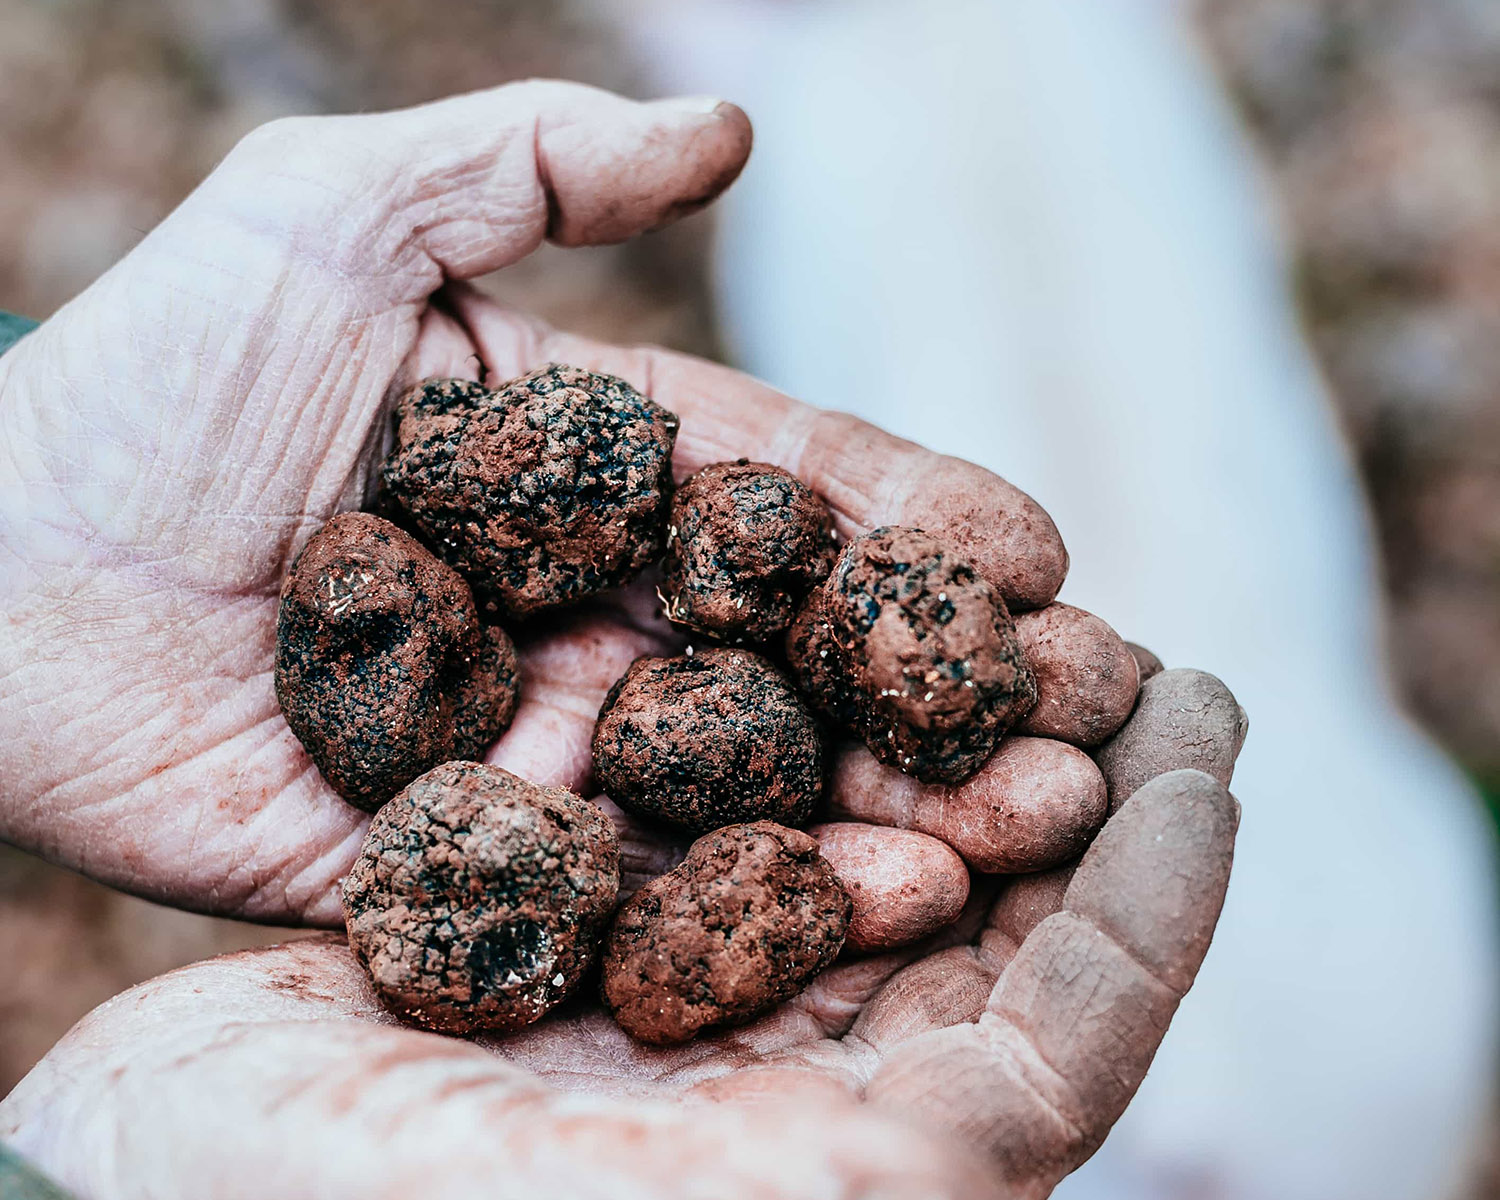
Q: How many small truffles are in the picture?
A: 7